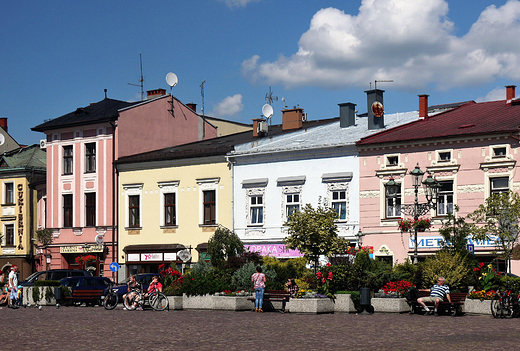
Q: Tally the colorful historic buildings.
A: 5